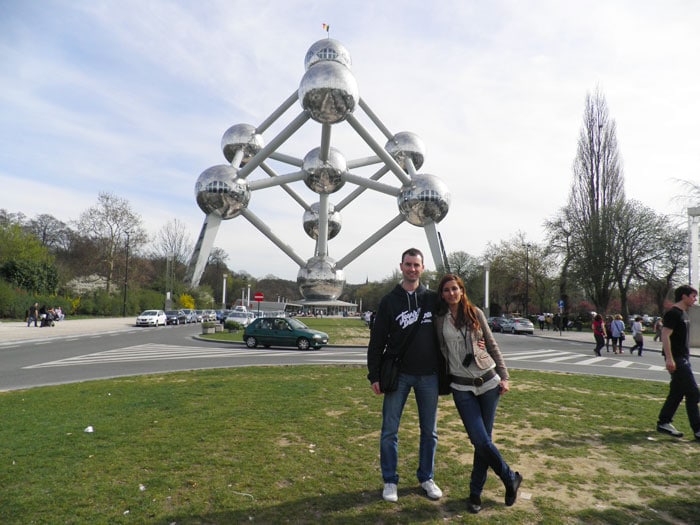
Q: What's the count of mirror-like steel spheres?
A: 9